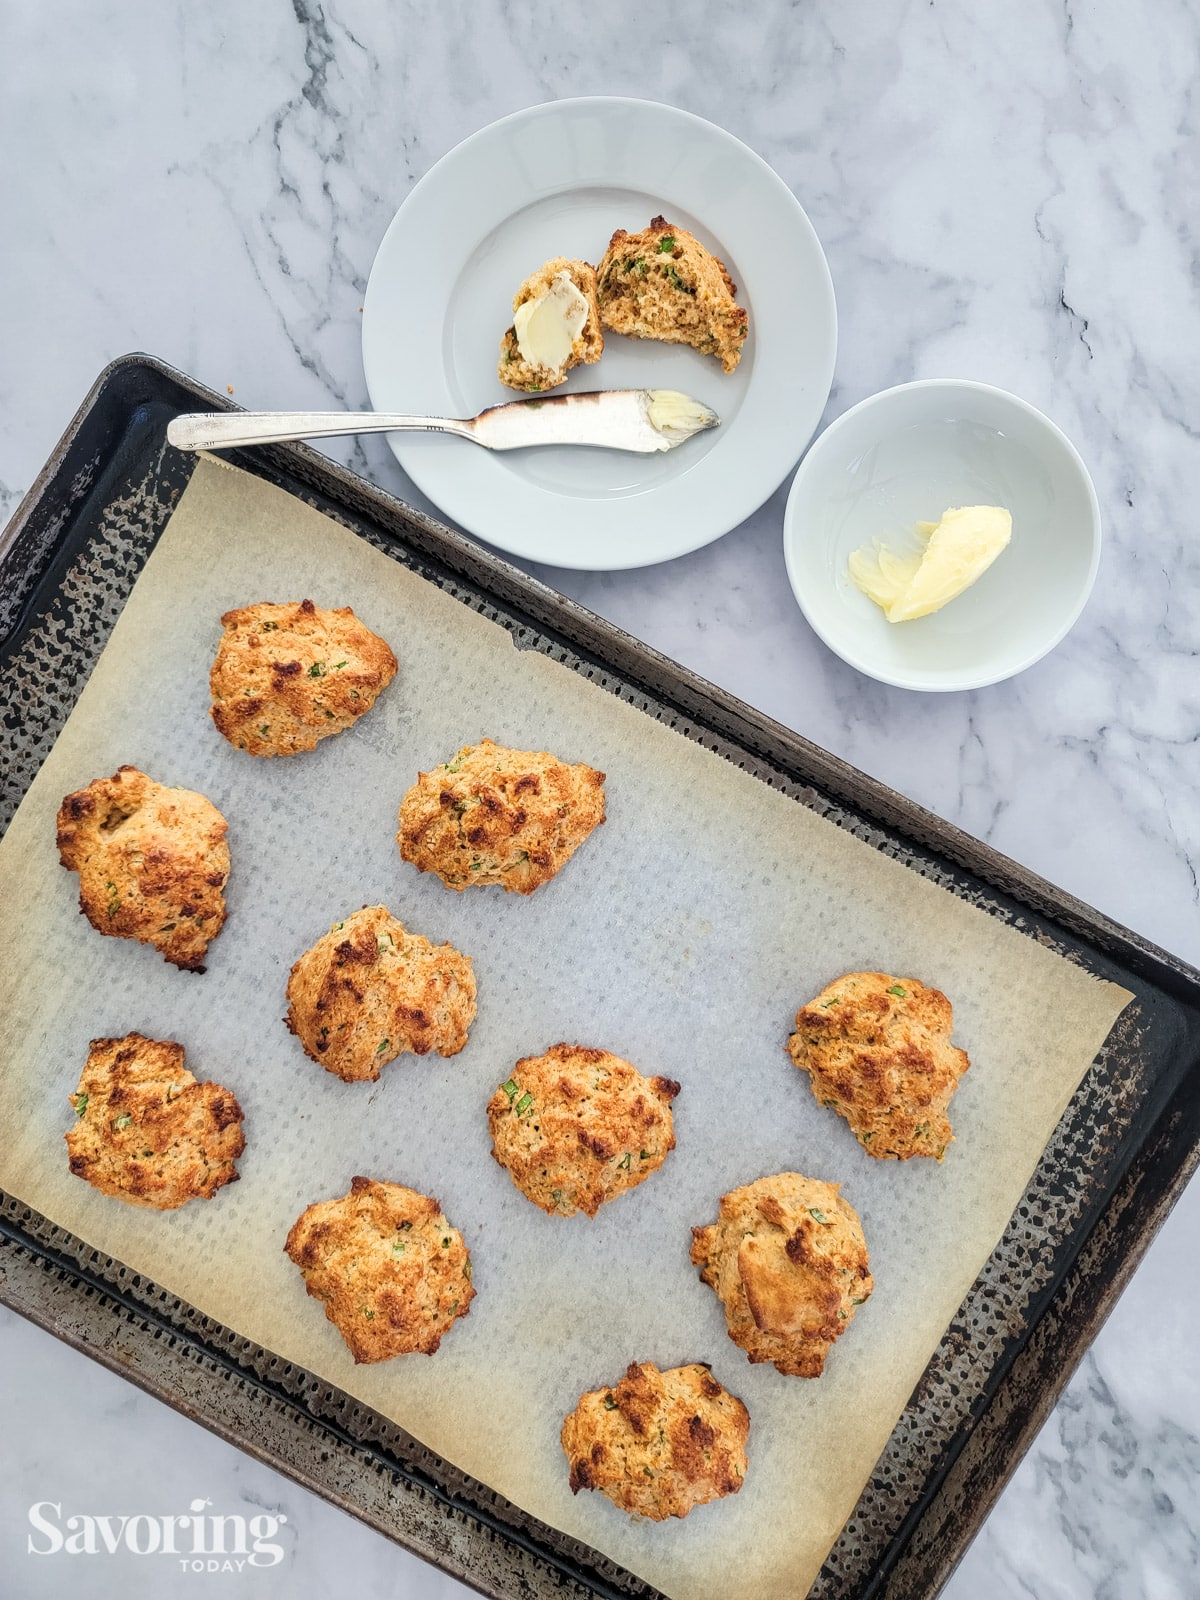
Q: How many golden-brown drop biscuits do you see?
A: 11